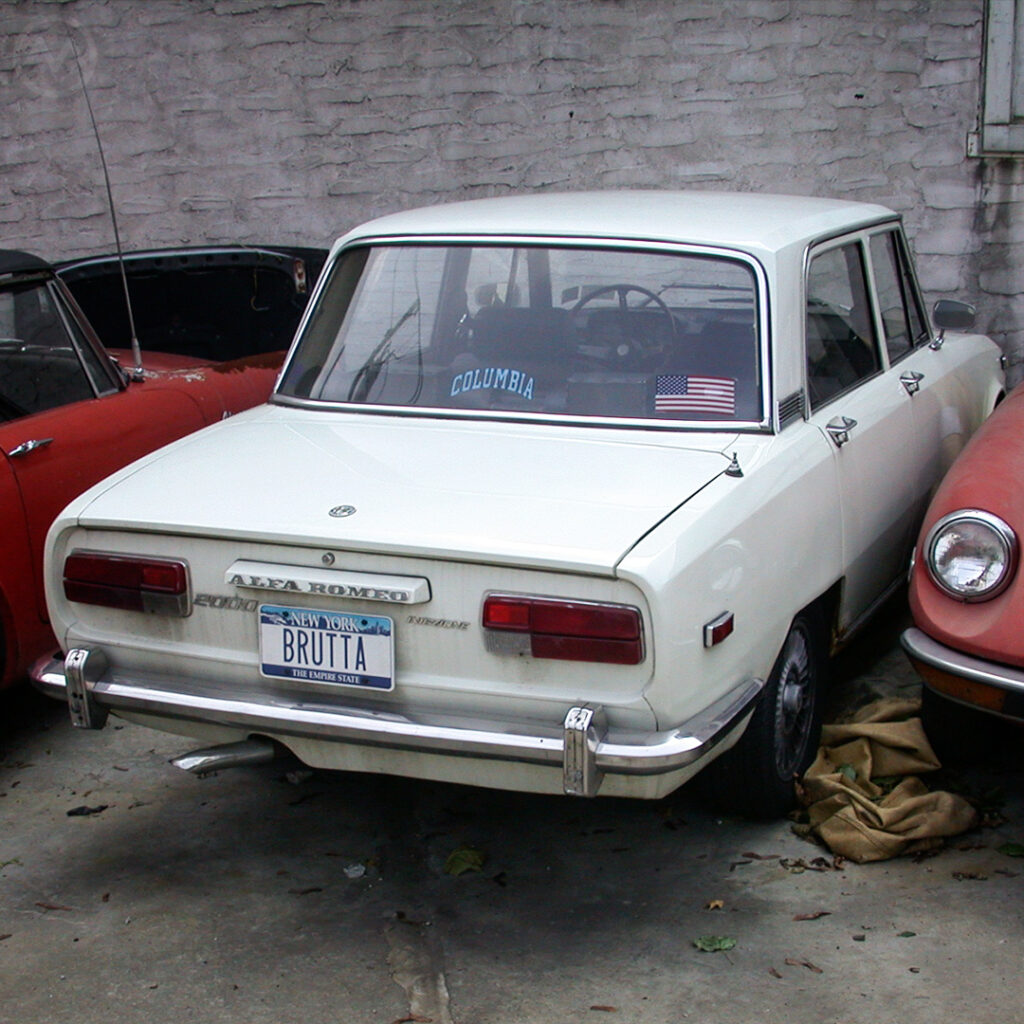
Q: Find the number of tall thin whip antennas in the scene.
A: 1